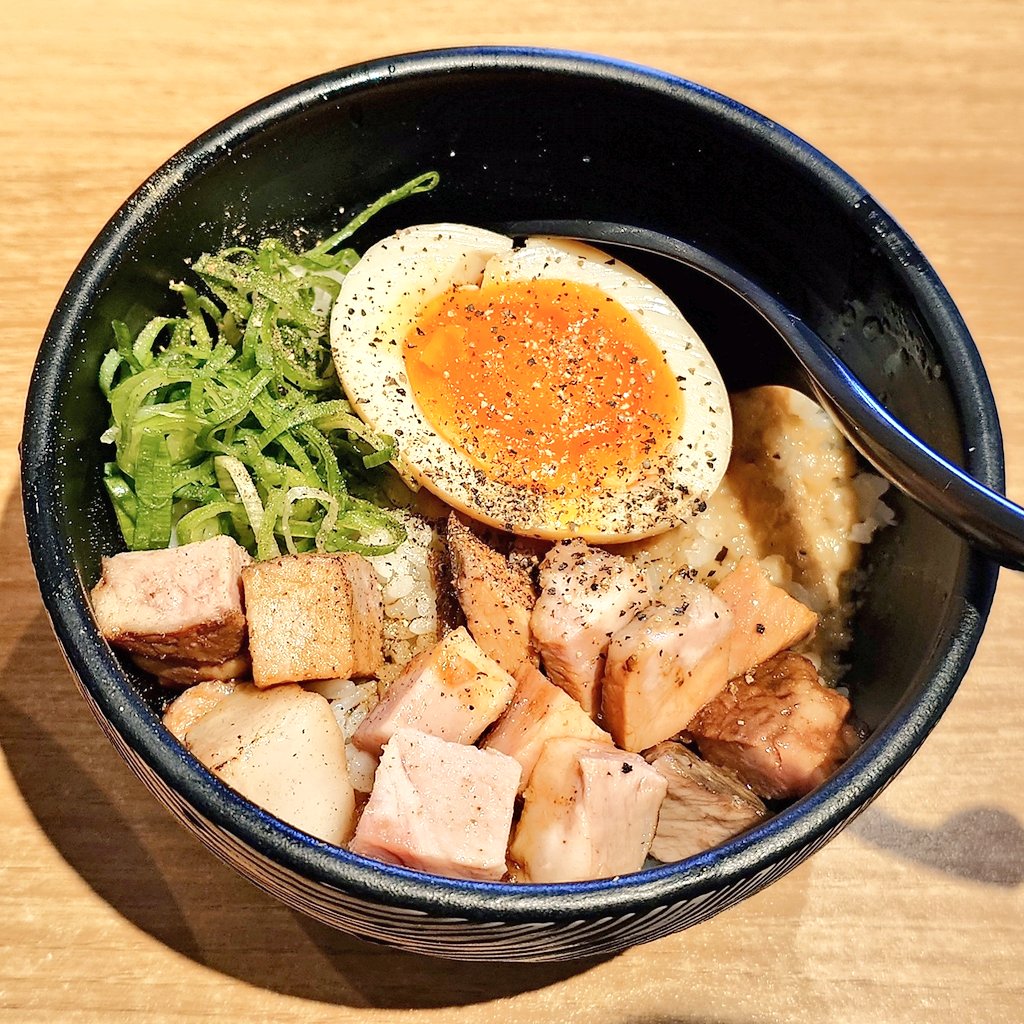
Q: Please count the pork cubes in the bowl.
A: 13